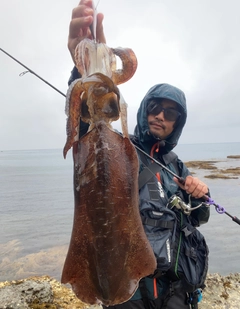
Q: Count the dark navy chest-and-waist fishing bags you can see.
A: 1